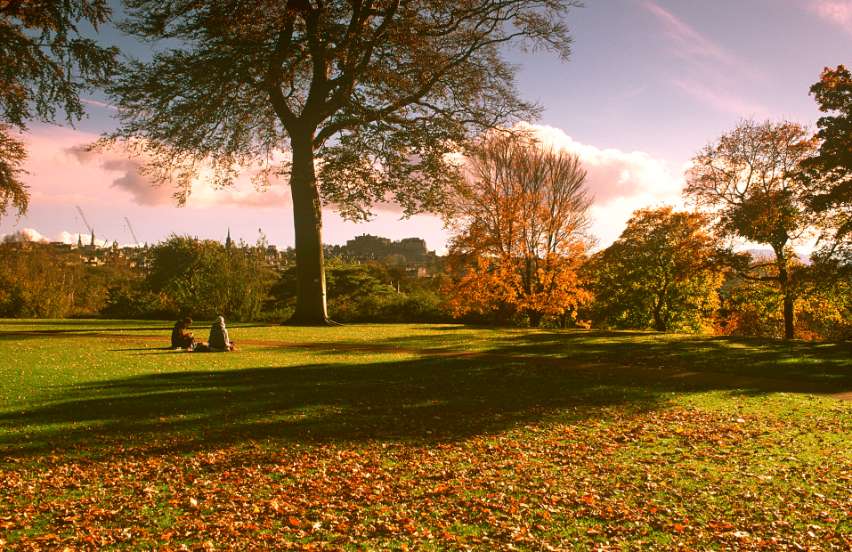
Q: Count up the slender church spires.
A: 3